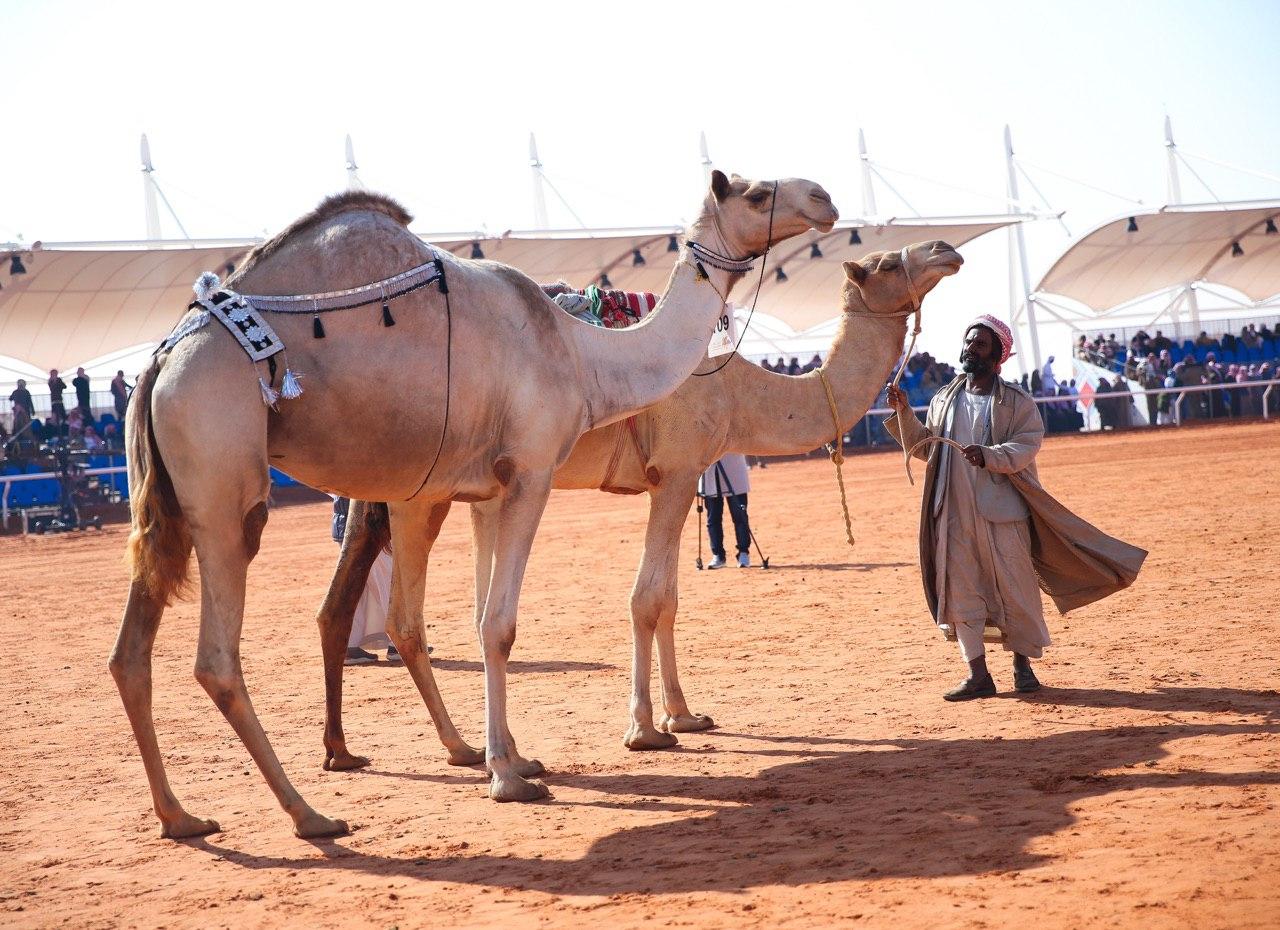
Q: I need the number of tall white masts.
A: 7